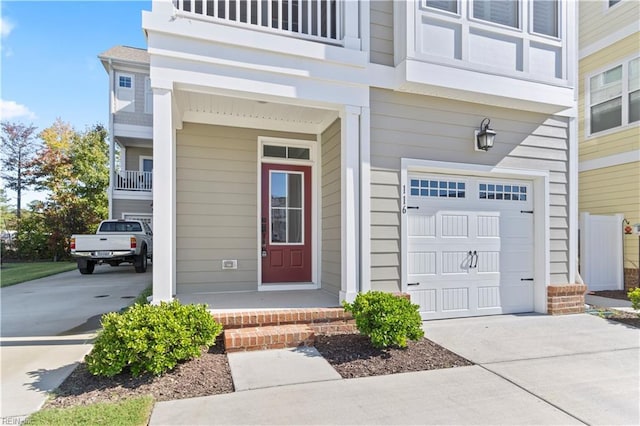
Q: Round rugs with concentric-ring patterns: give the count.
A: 0